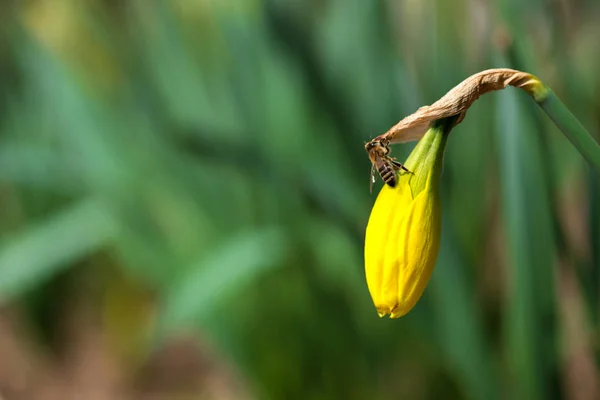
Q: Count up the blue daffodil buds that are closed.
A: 0